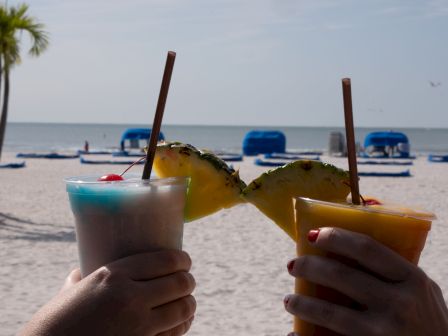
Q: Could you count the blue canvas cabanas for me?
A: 3